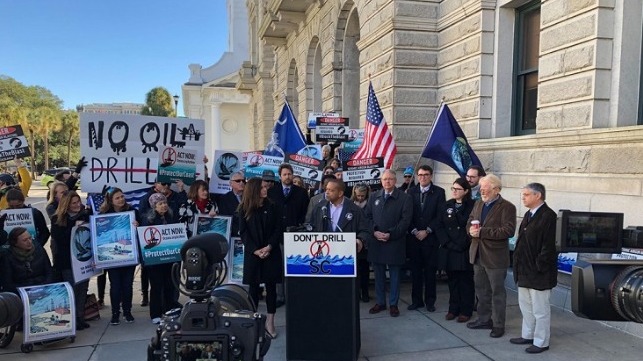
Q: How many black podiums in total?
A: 1